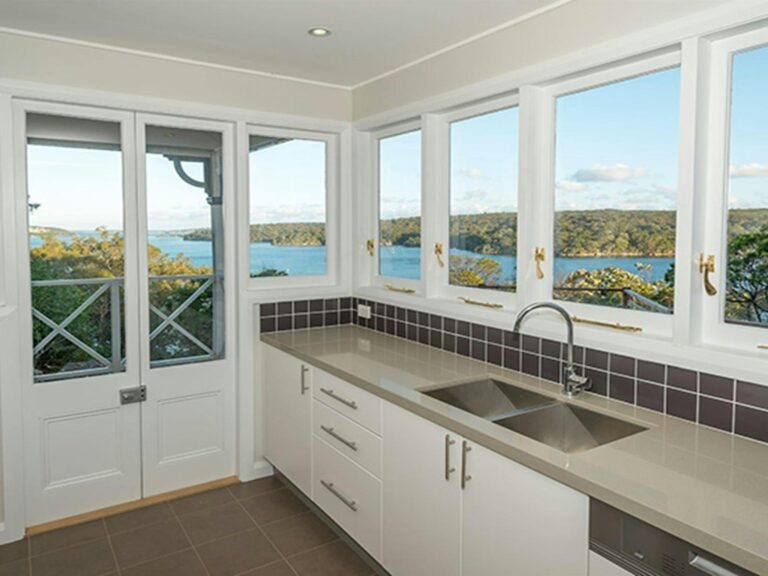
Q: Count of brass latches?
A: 4